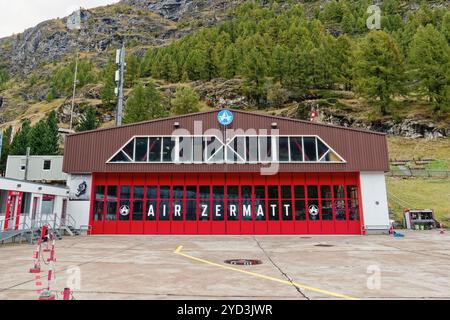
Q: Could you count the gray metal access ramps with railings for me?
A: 1